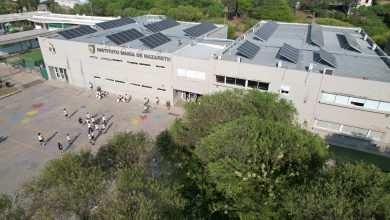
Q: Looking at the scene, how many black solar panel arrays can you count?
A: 12